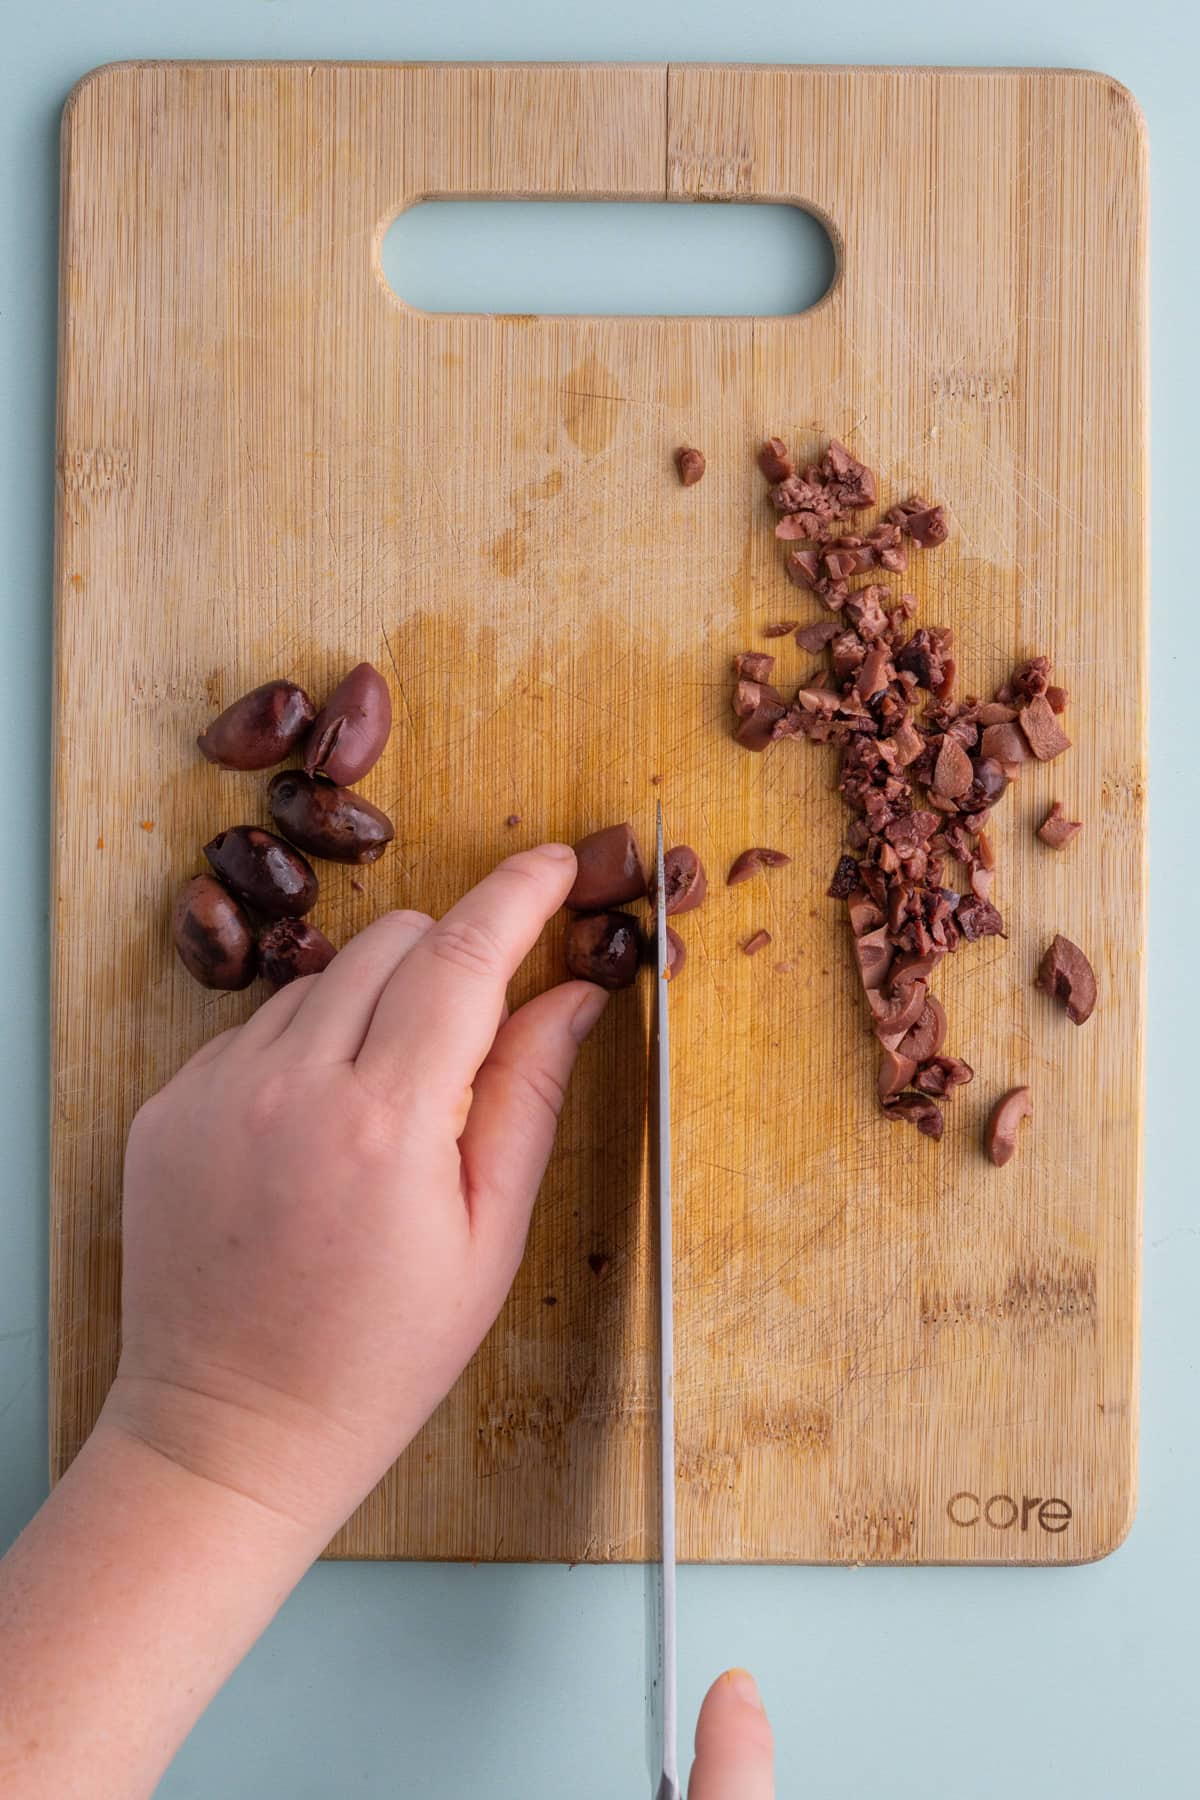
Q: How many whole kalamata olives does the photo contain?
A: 6